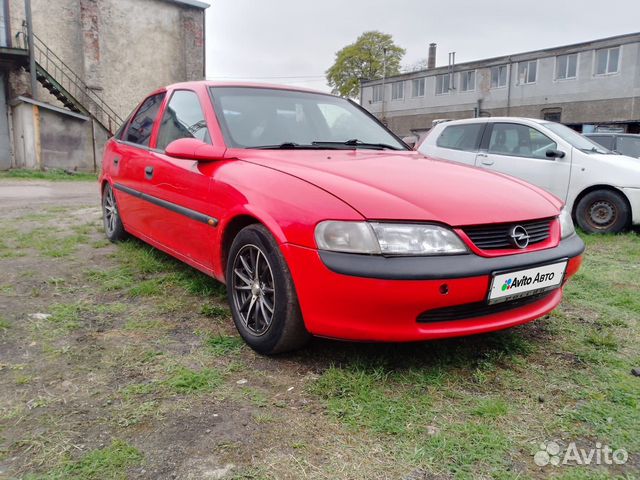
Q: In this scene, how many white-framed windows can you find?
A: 9